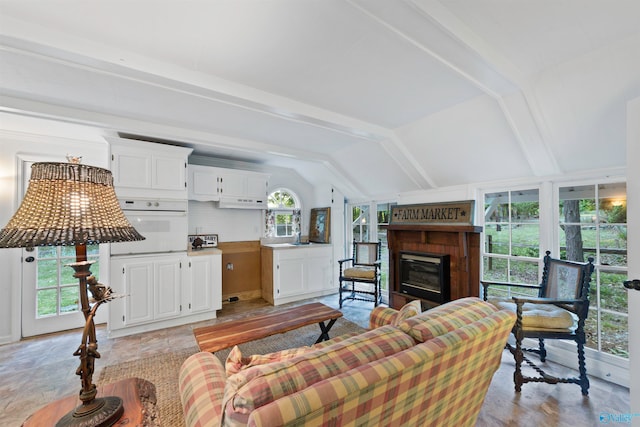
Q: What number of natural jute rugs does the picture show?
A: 1